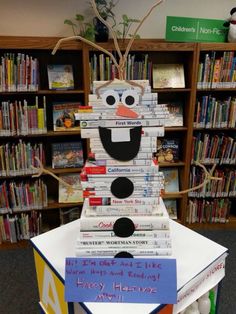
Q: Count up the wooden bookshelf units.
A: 3